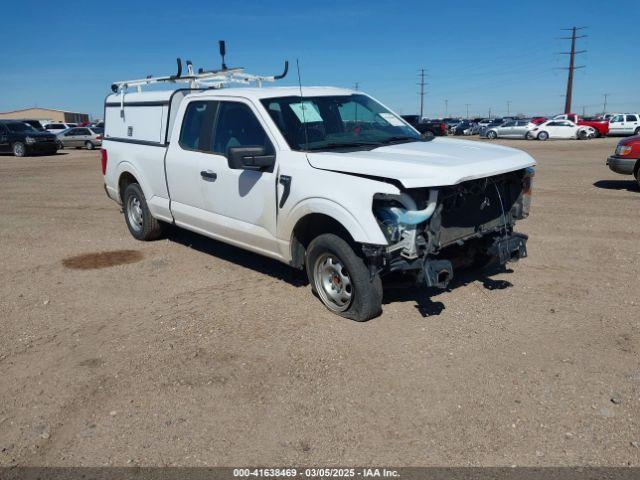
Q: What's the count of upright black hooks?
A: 2